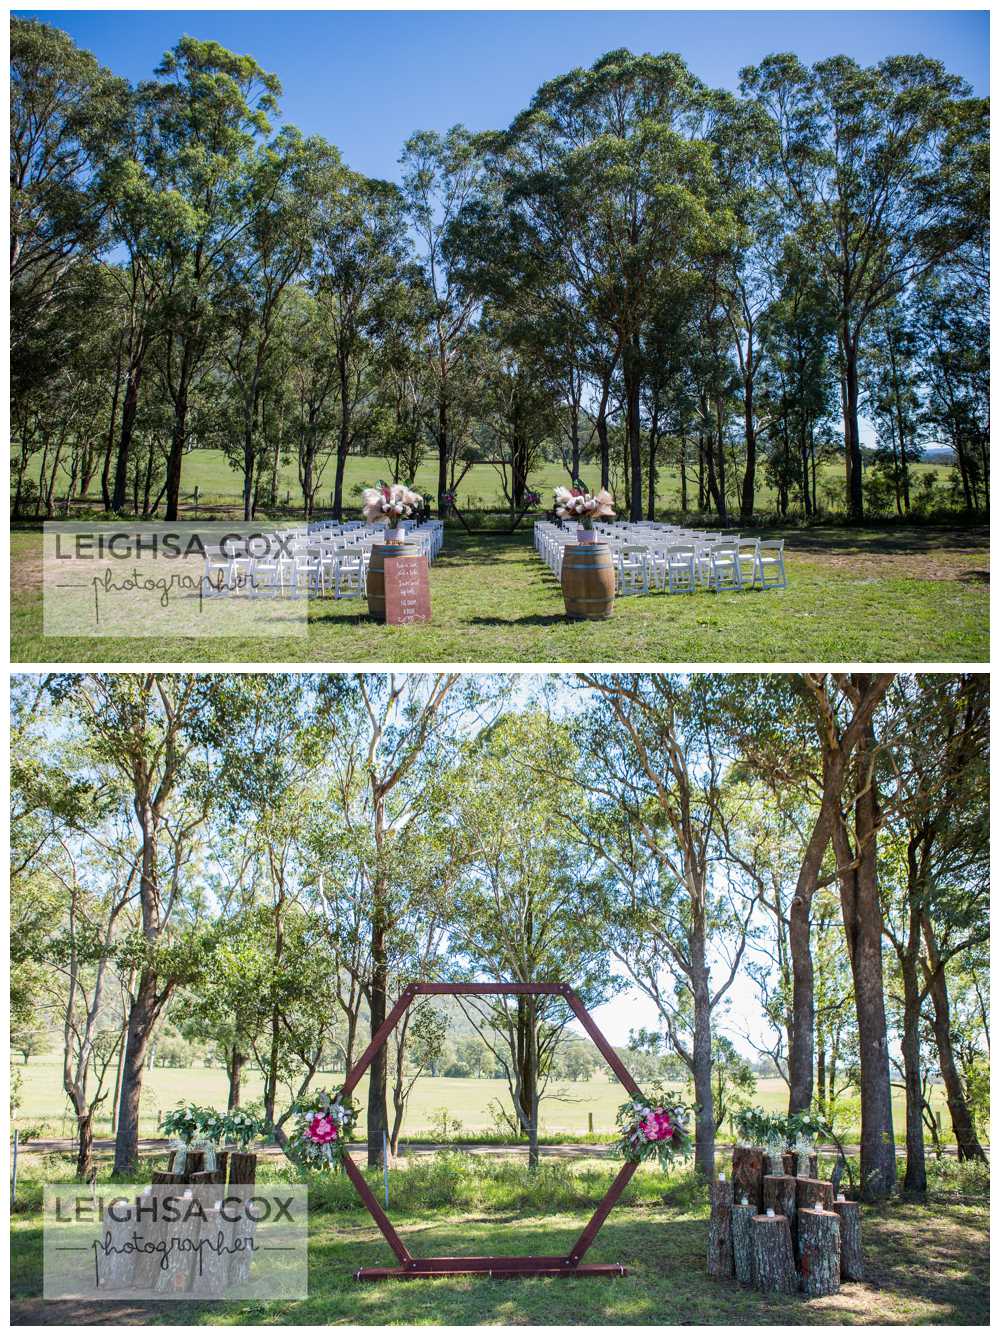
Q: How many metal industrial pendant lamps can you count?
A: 0